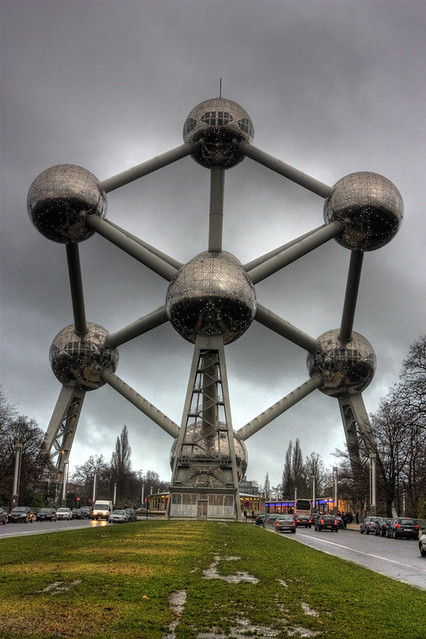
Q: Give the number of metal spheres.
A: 7